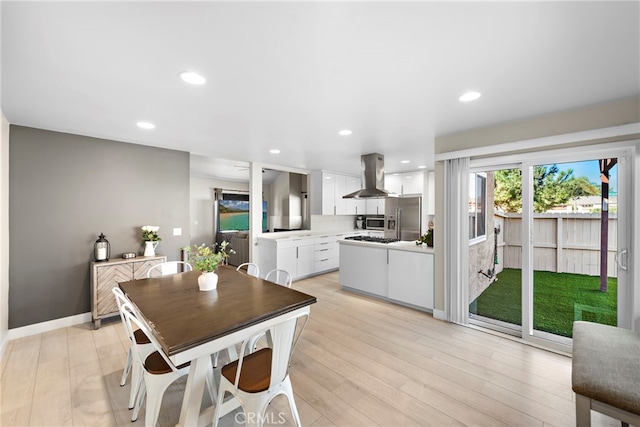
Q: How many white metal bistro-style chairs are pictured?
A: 6